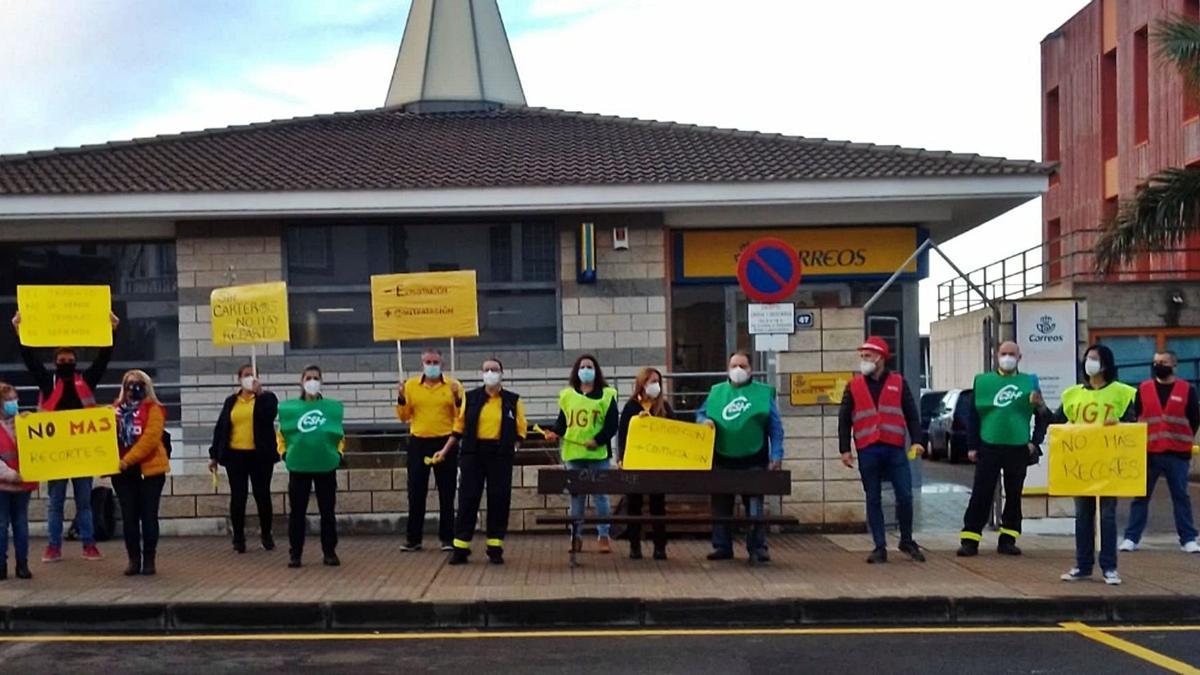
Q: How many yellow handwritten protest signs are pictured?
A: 6